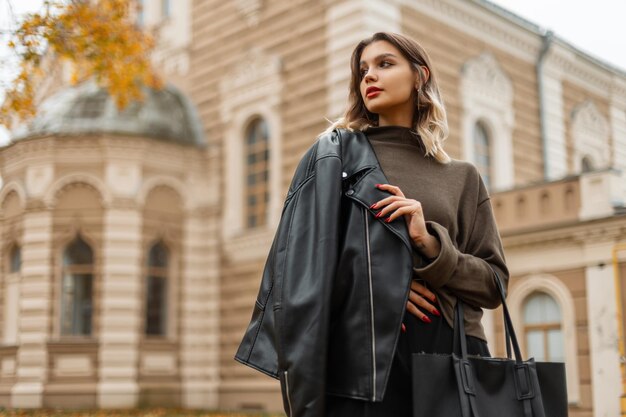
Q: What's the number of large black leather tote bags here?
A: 1